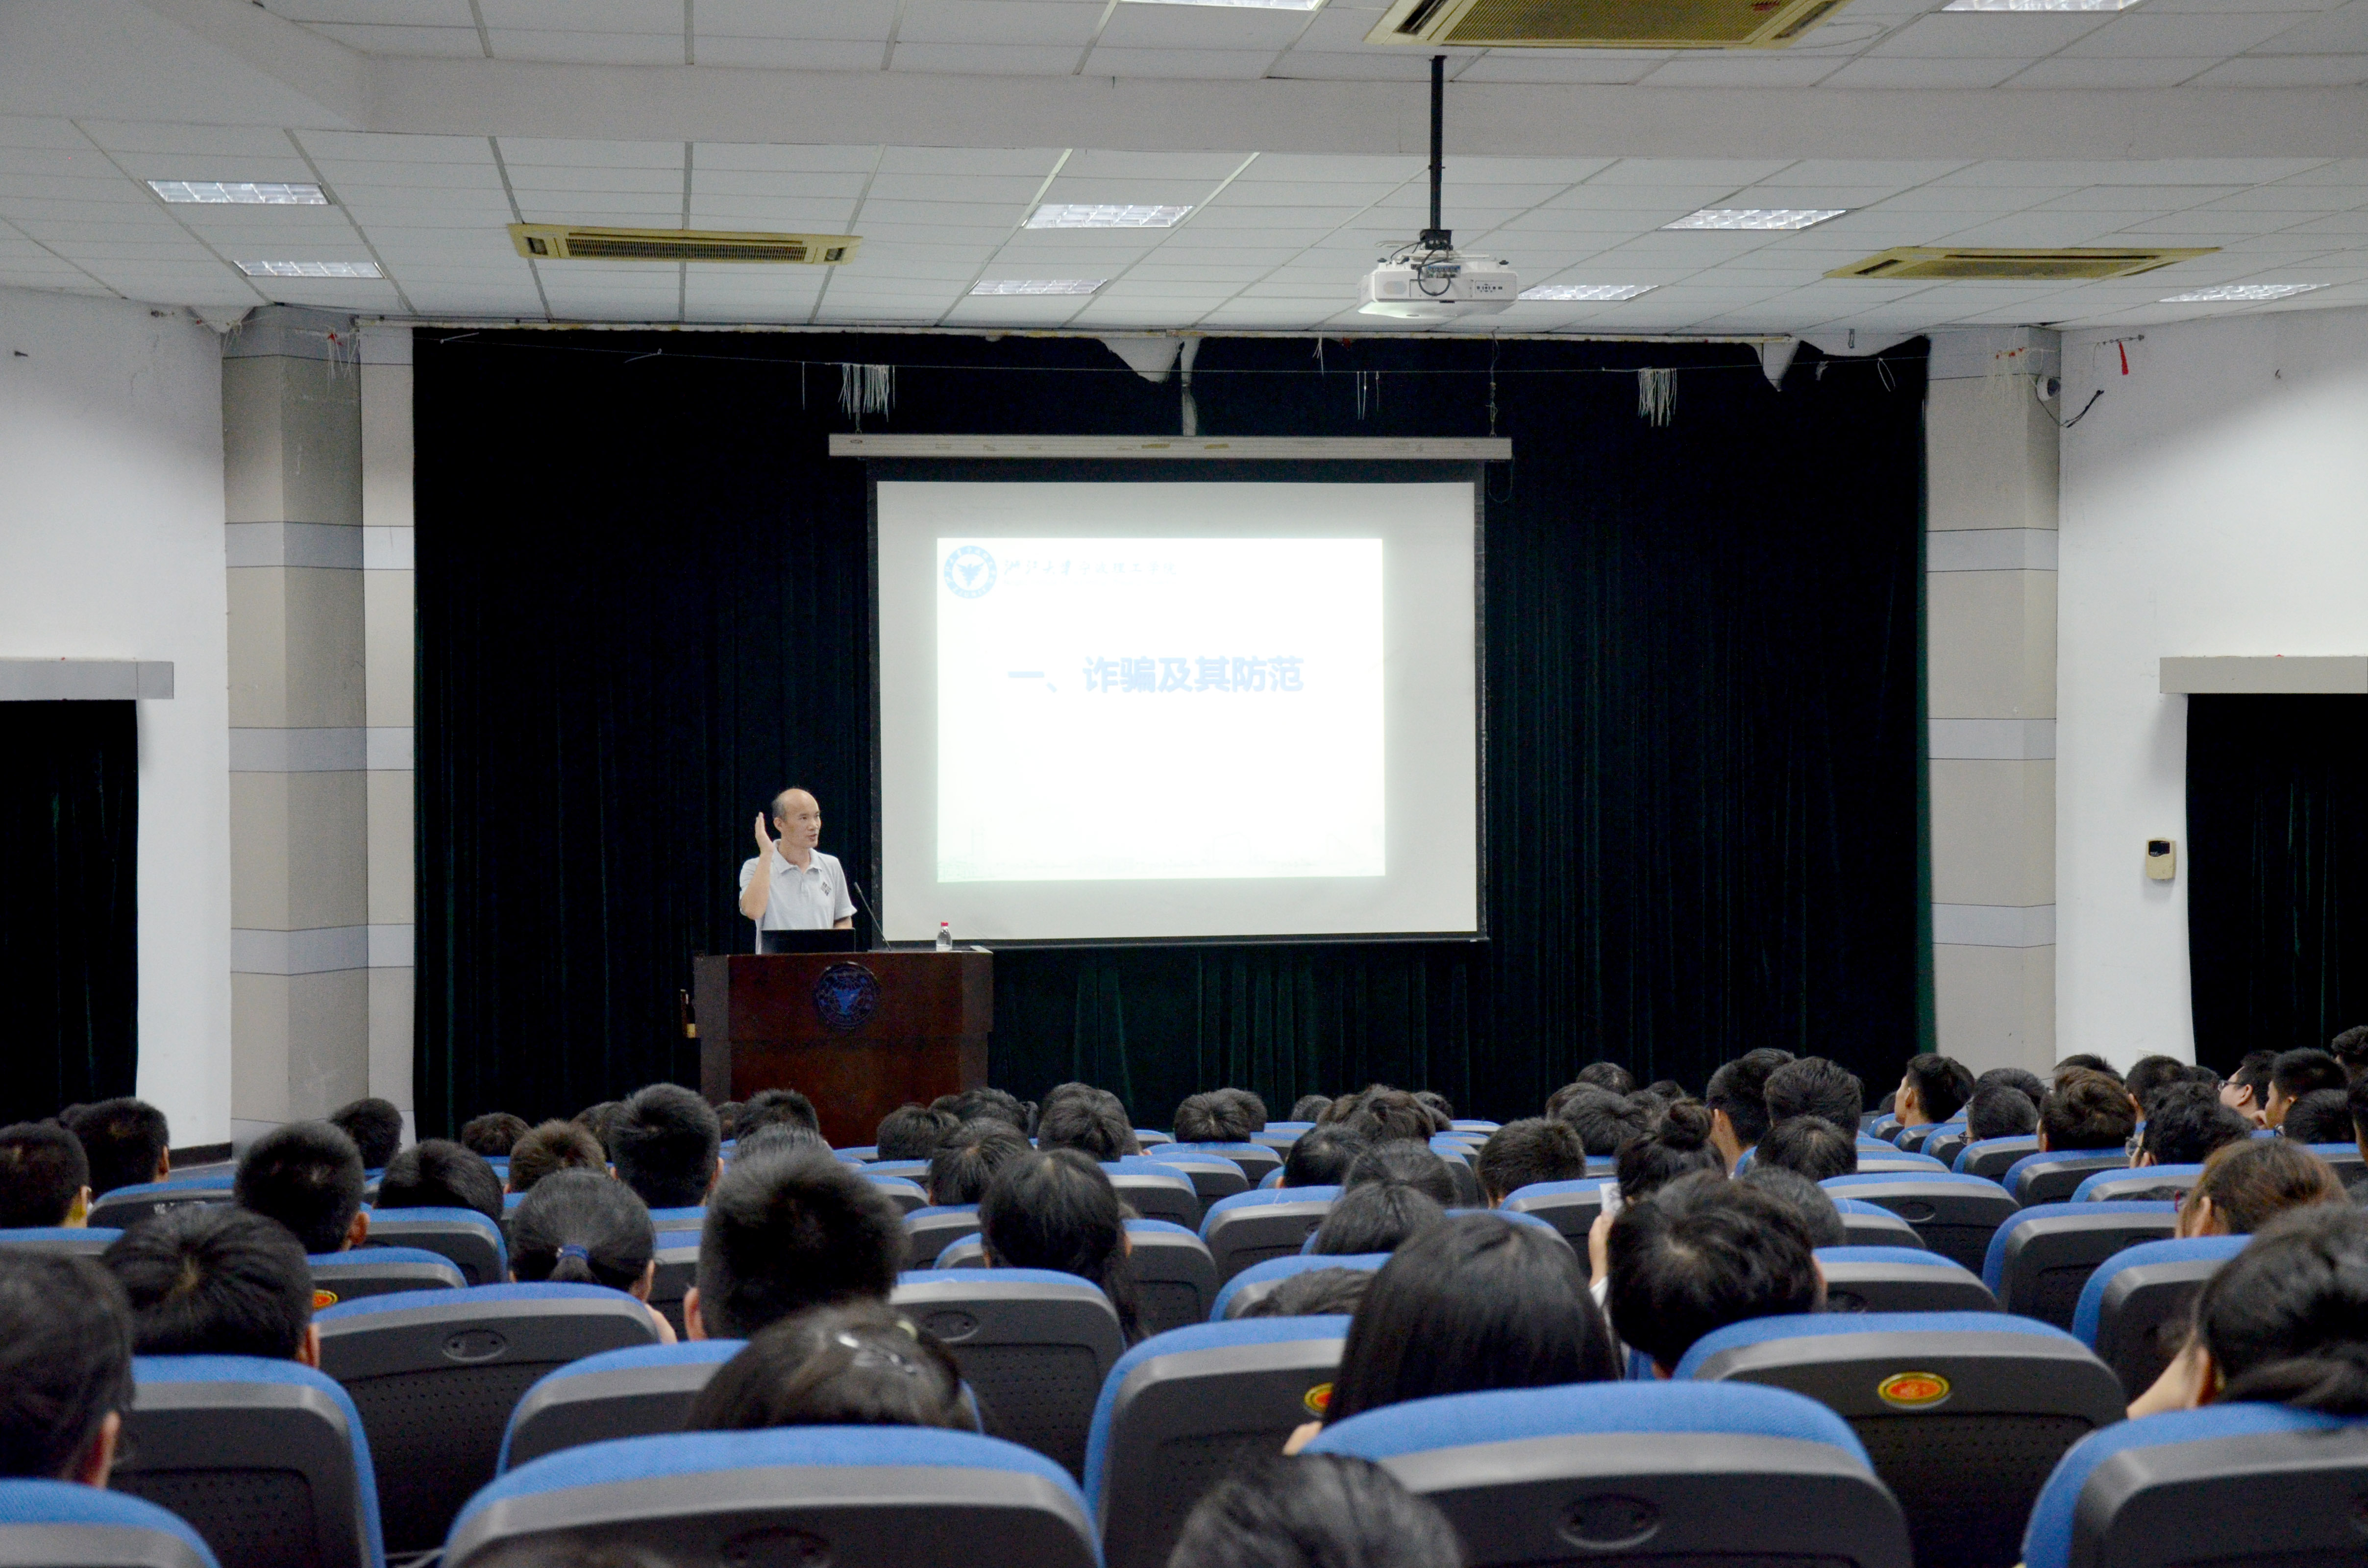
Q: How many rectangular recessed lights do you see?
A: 9